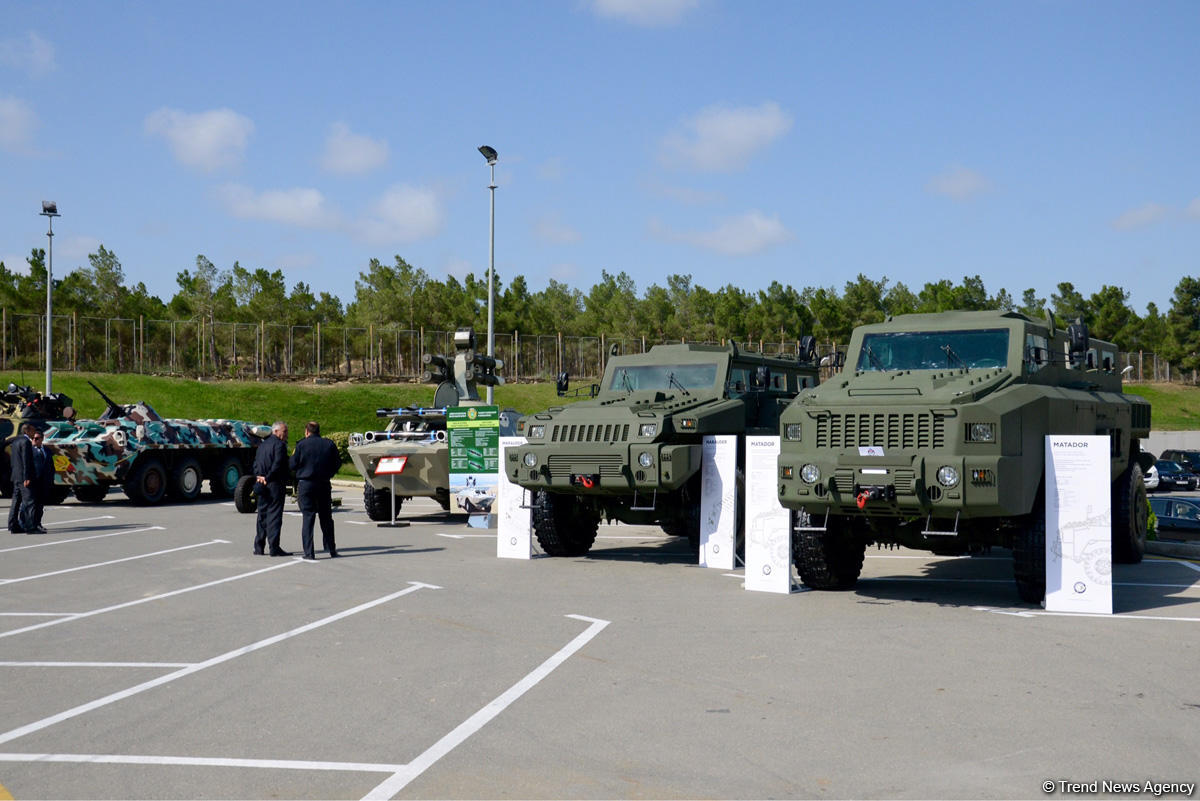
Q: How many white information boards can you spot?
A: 4